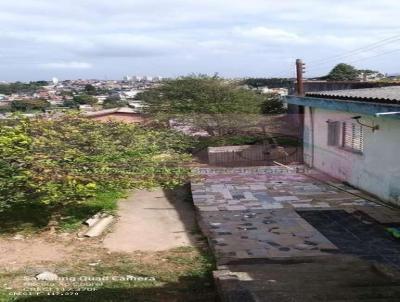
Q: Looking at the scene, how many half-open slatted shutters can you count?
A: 1